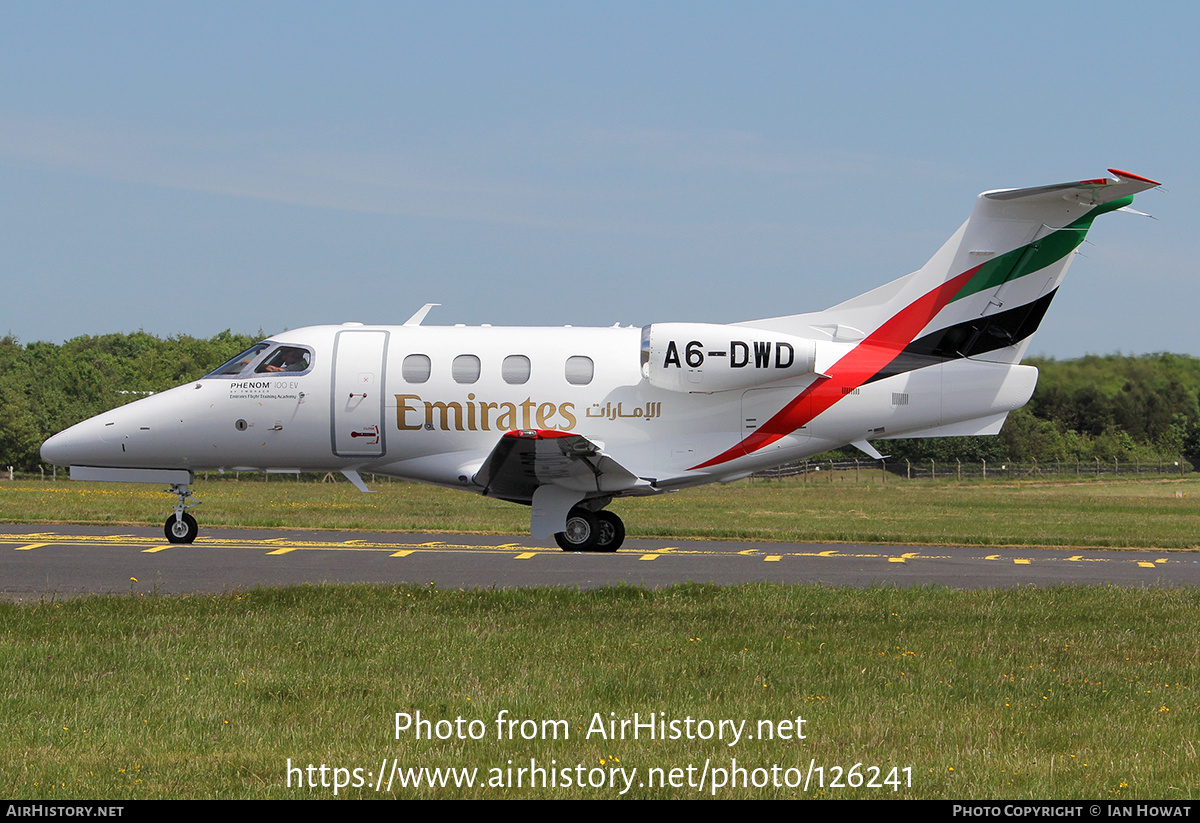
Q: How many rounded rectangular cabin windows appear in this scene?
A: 4